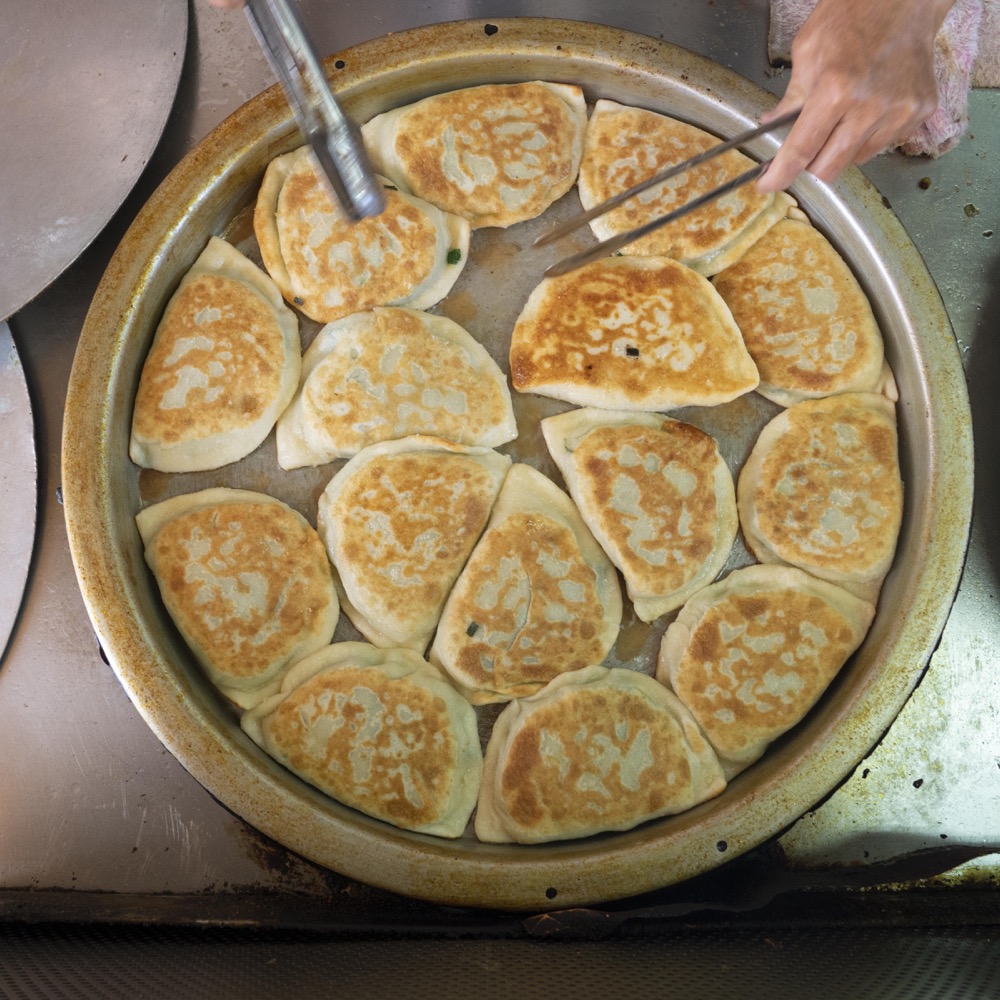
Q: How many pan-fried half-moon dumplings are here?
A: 15